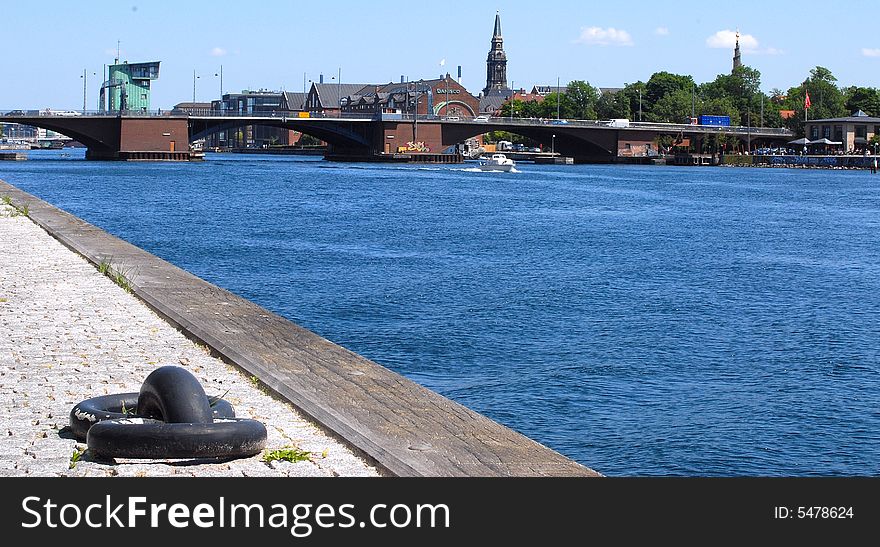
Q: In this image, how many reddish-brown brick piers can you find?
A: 3